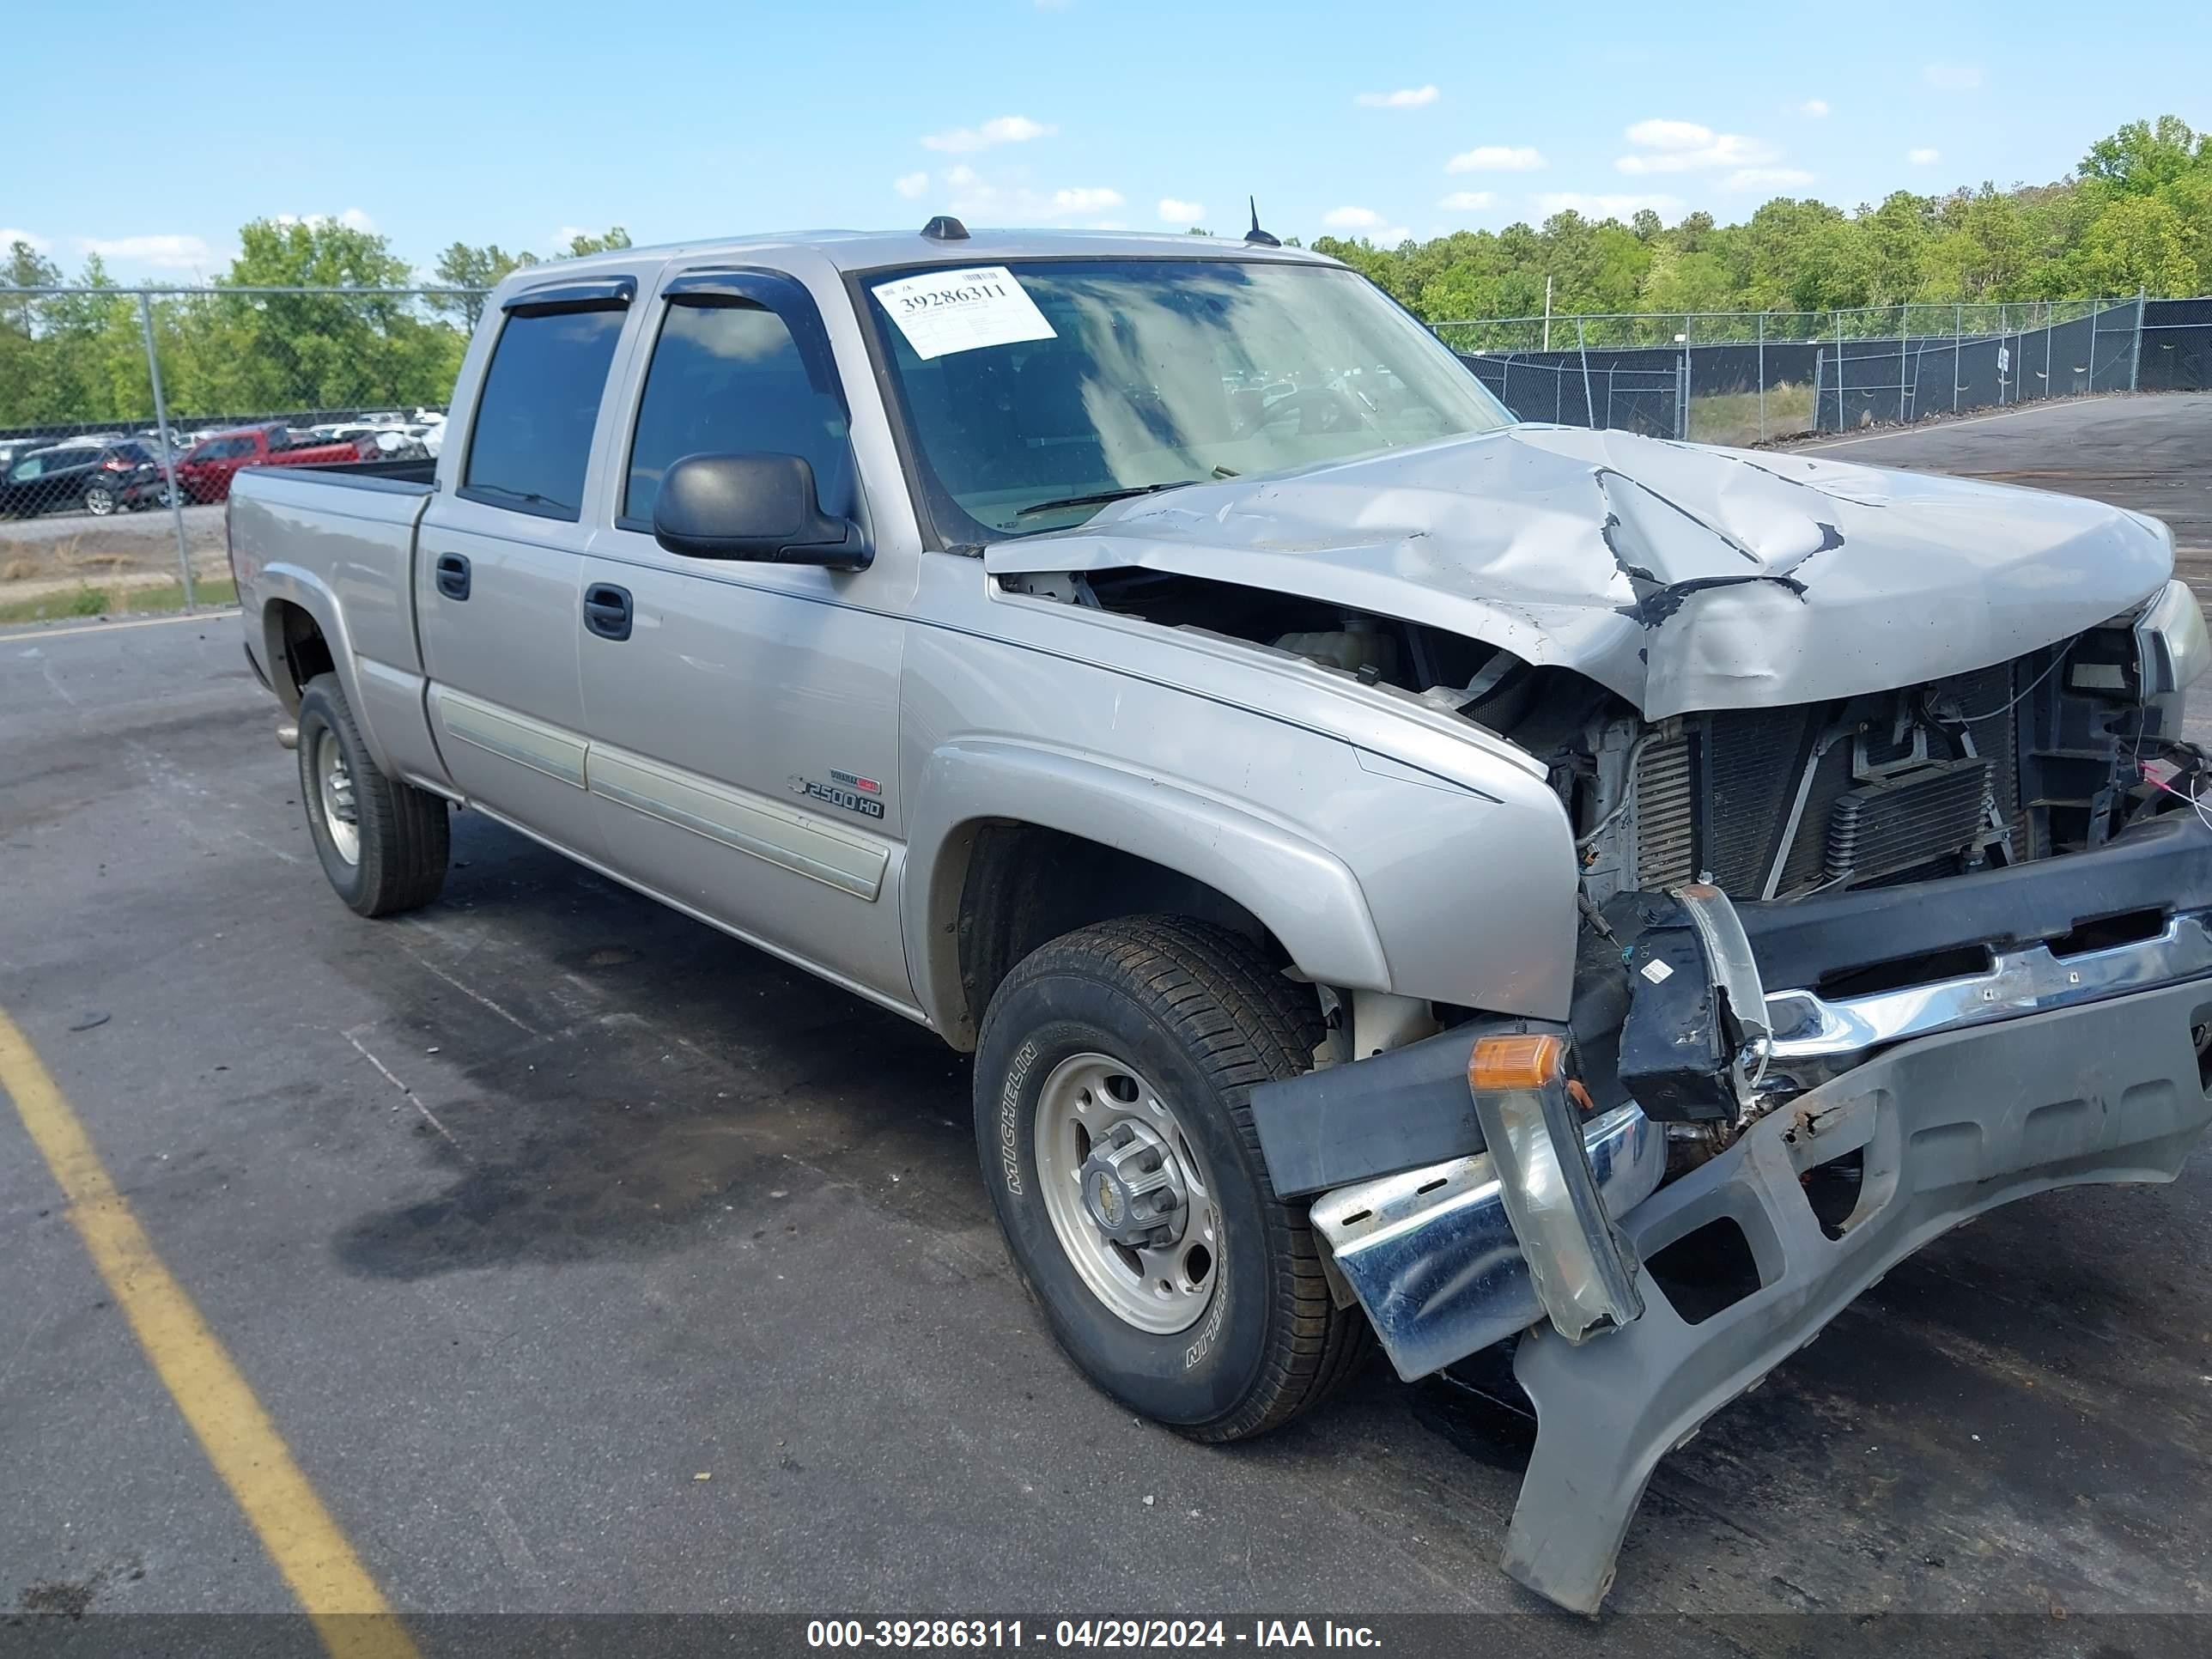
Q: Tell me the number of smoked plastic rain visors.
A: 2